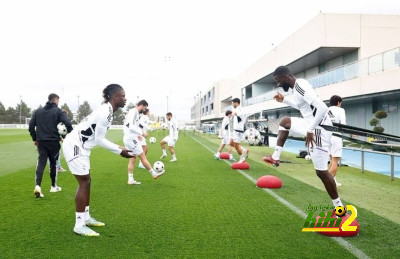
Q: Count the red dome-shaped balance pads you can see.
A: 4